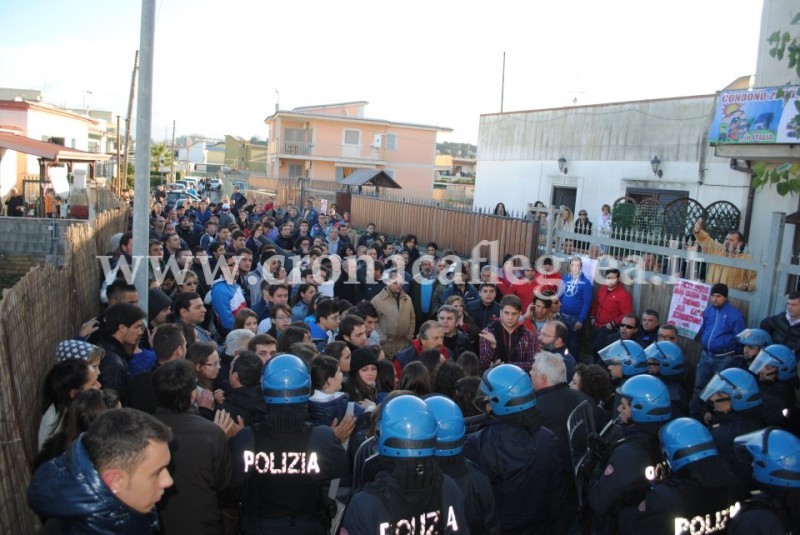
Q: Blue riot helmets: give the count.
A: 12